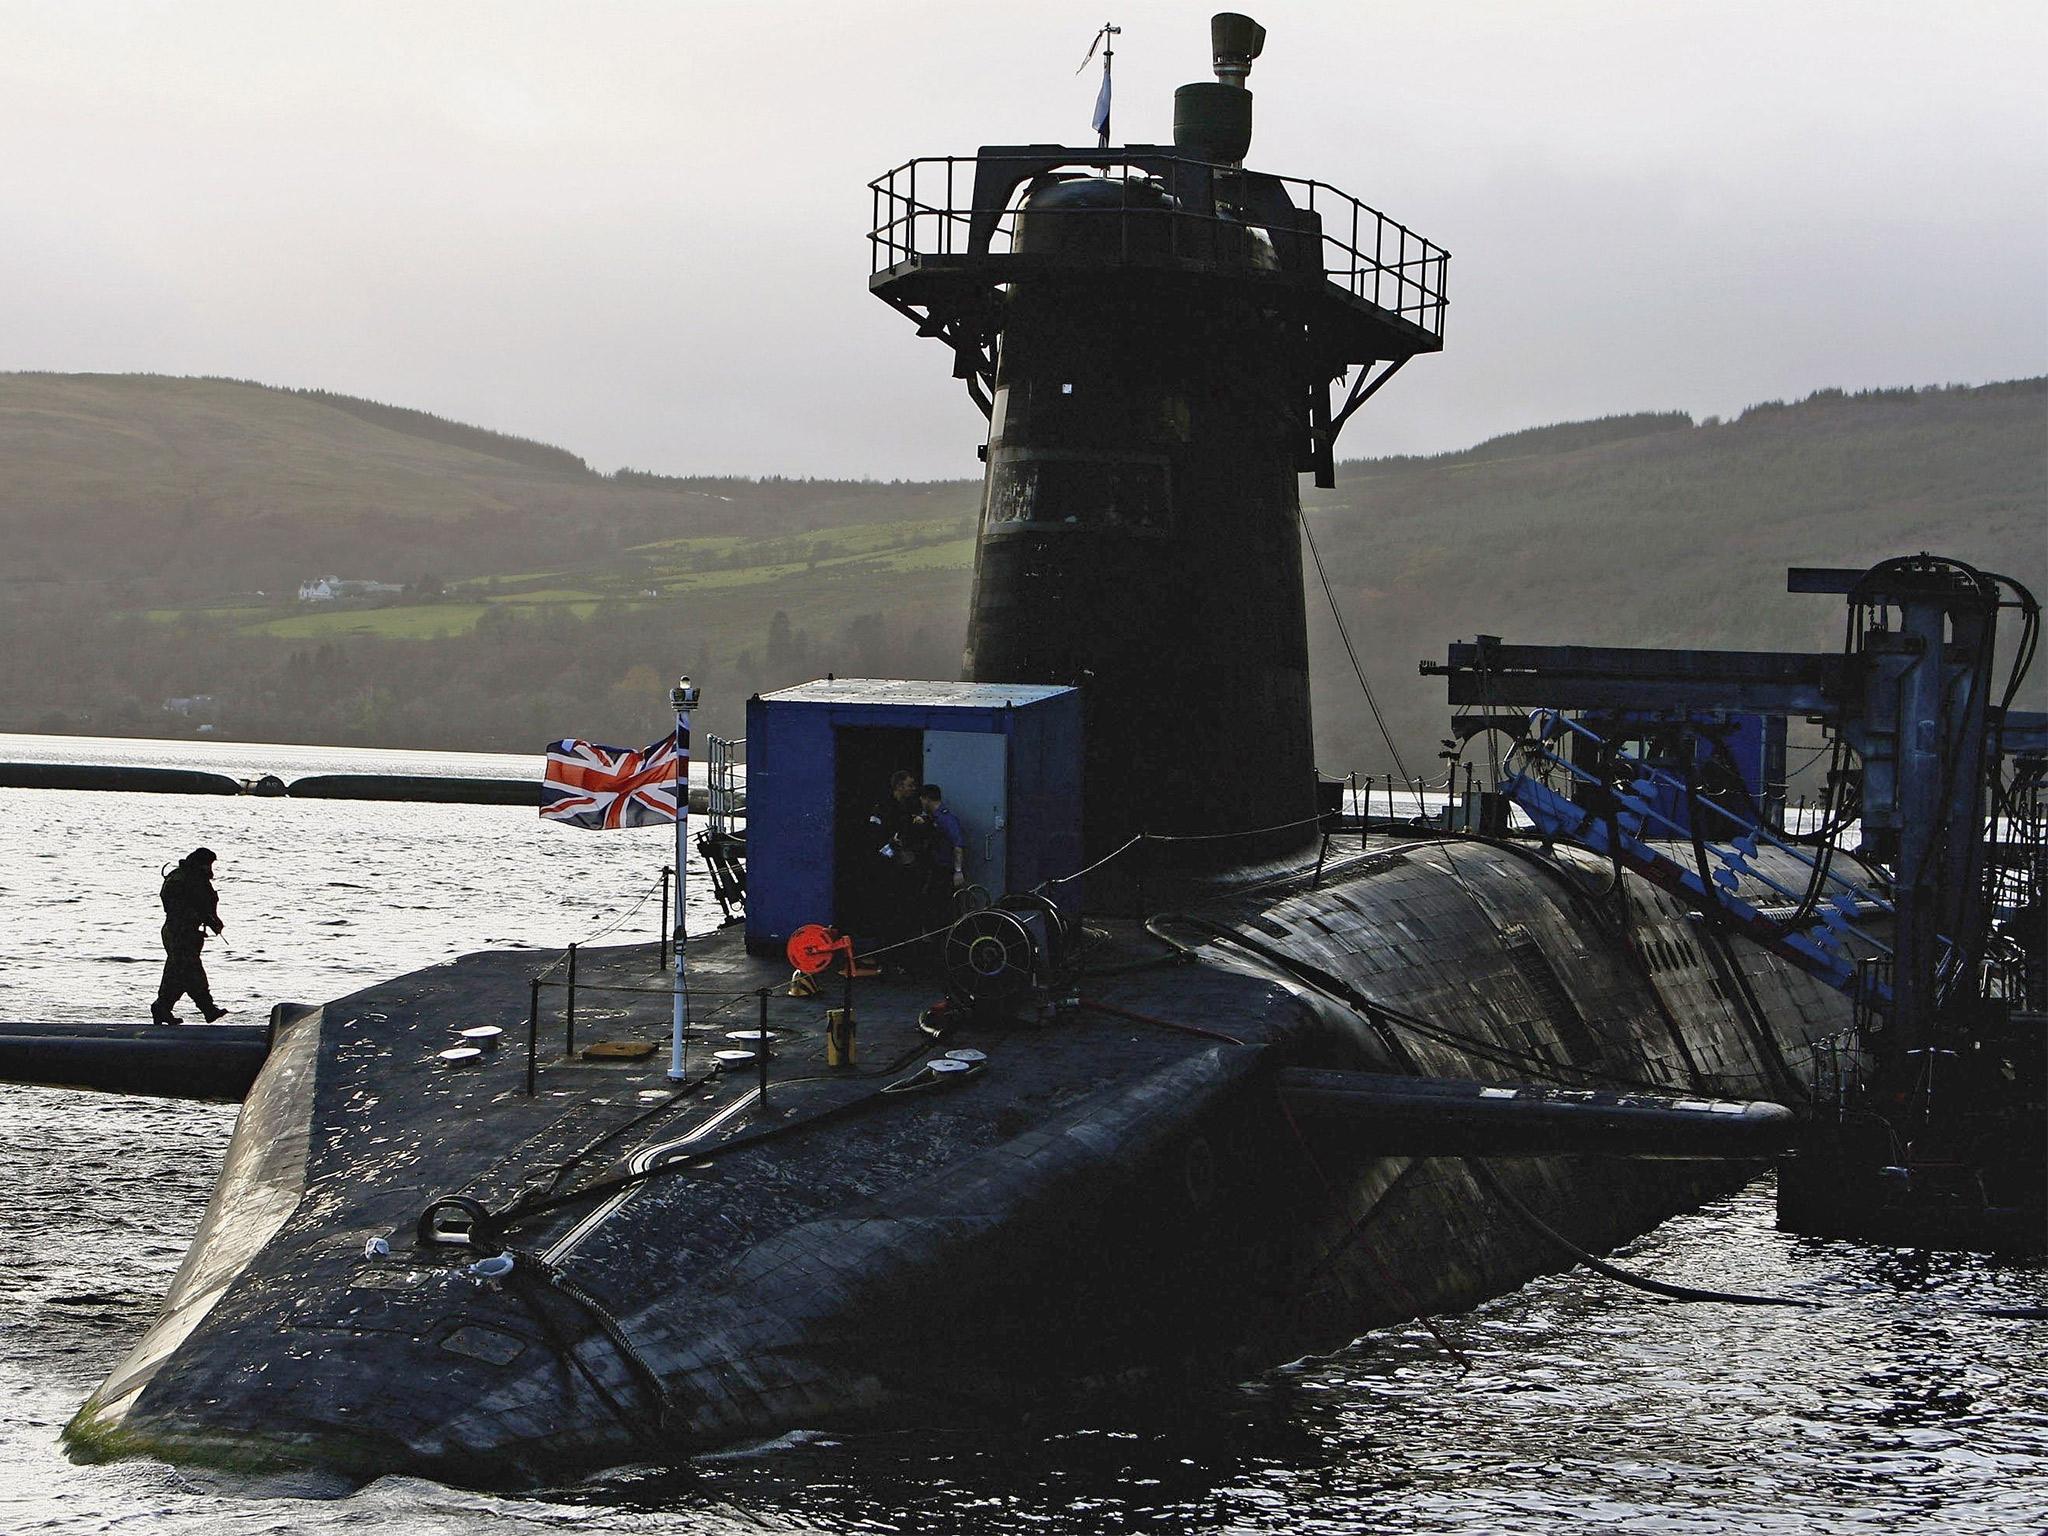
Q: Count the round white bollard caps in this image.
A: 6